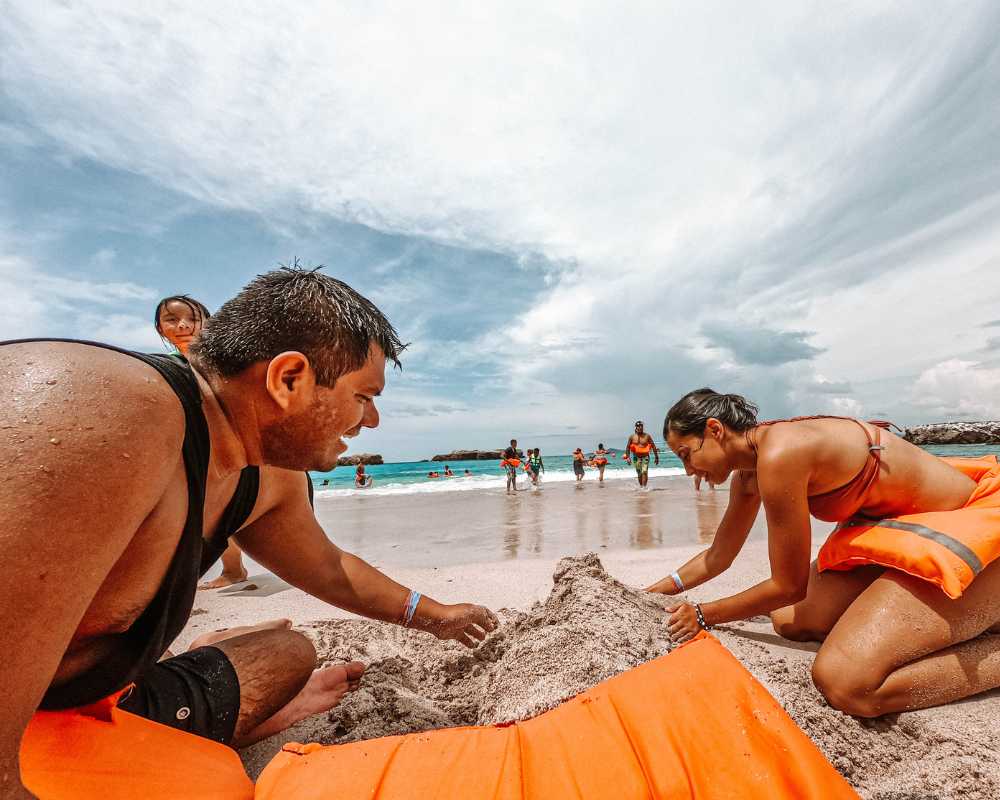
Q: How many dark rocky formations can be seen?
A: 3